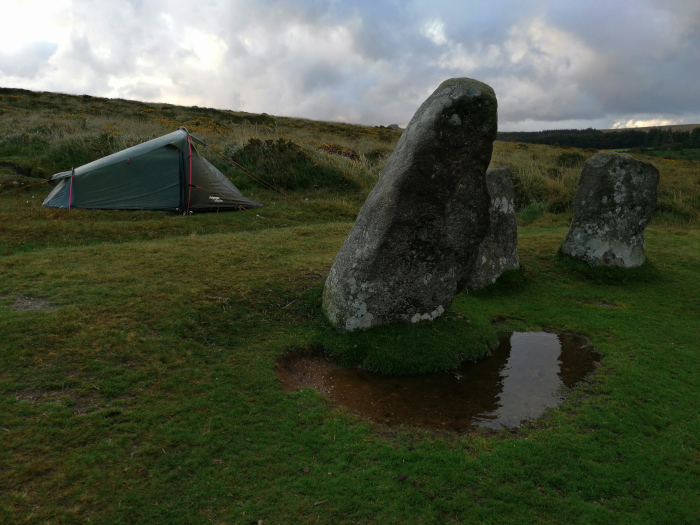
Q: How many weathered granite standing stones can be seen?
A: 3